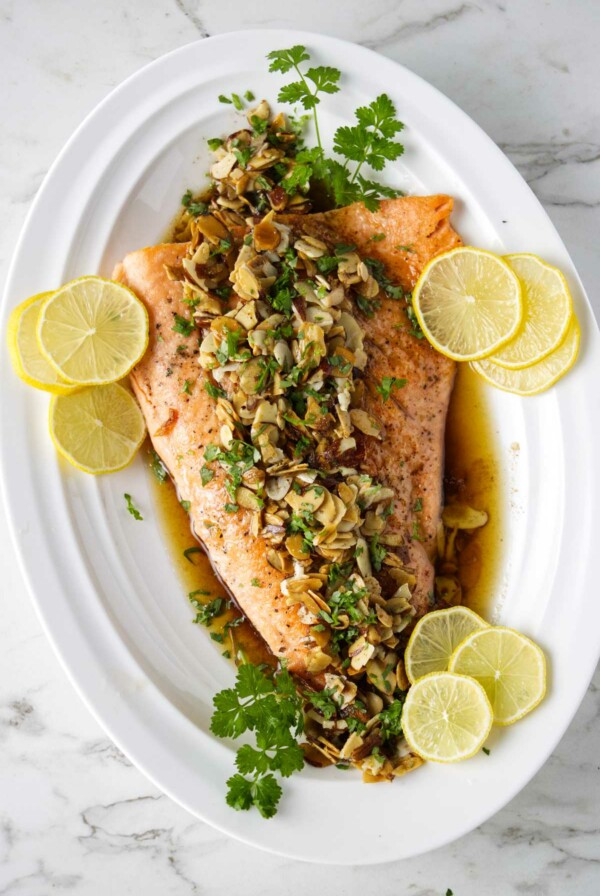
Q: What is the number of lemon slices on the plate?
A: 9